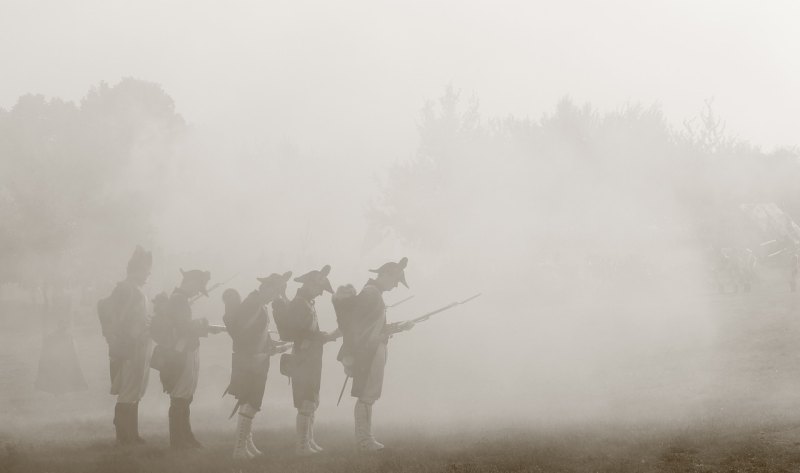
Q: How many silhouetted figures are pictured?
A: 5